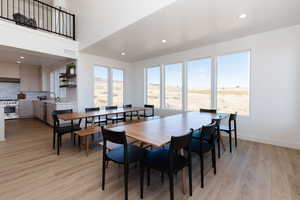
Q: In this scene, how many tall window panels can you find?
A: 6